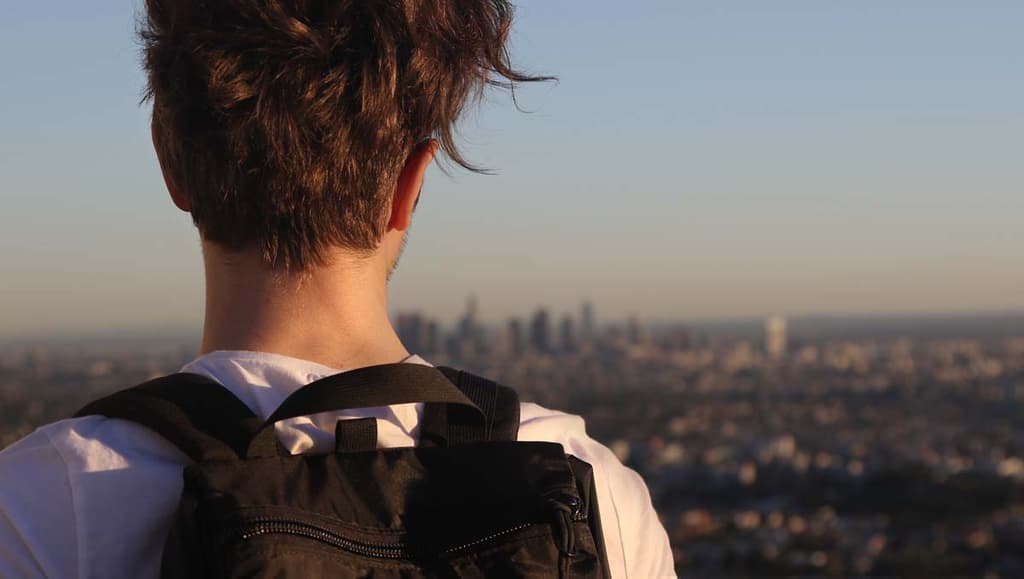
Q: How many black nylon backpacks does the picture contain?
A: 1